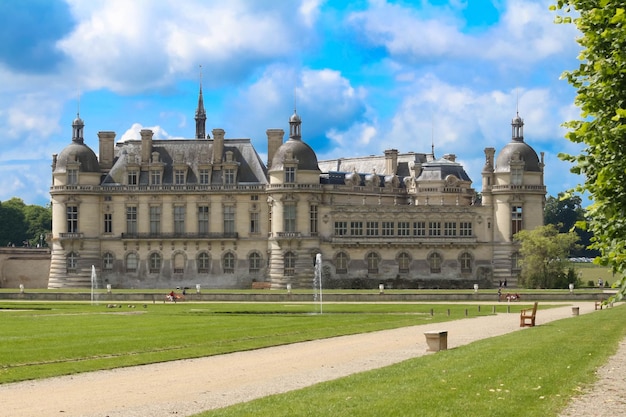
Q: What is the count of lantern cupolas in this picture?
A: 3